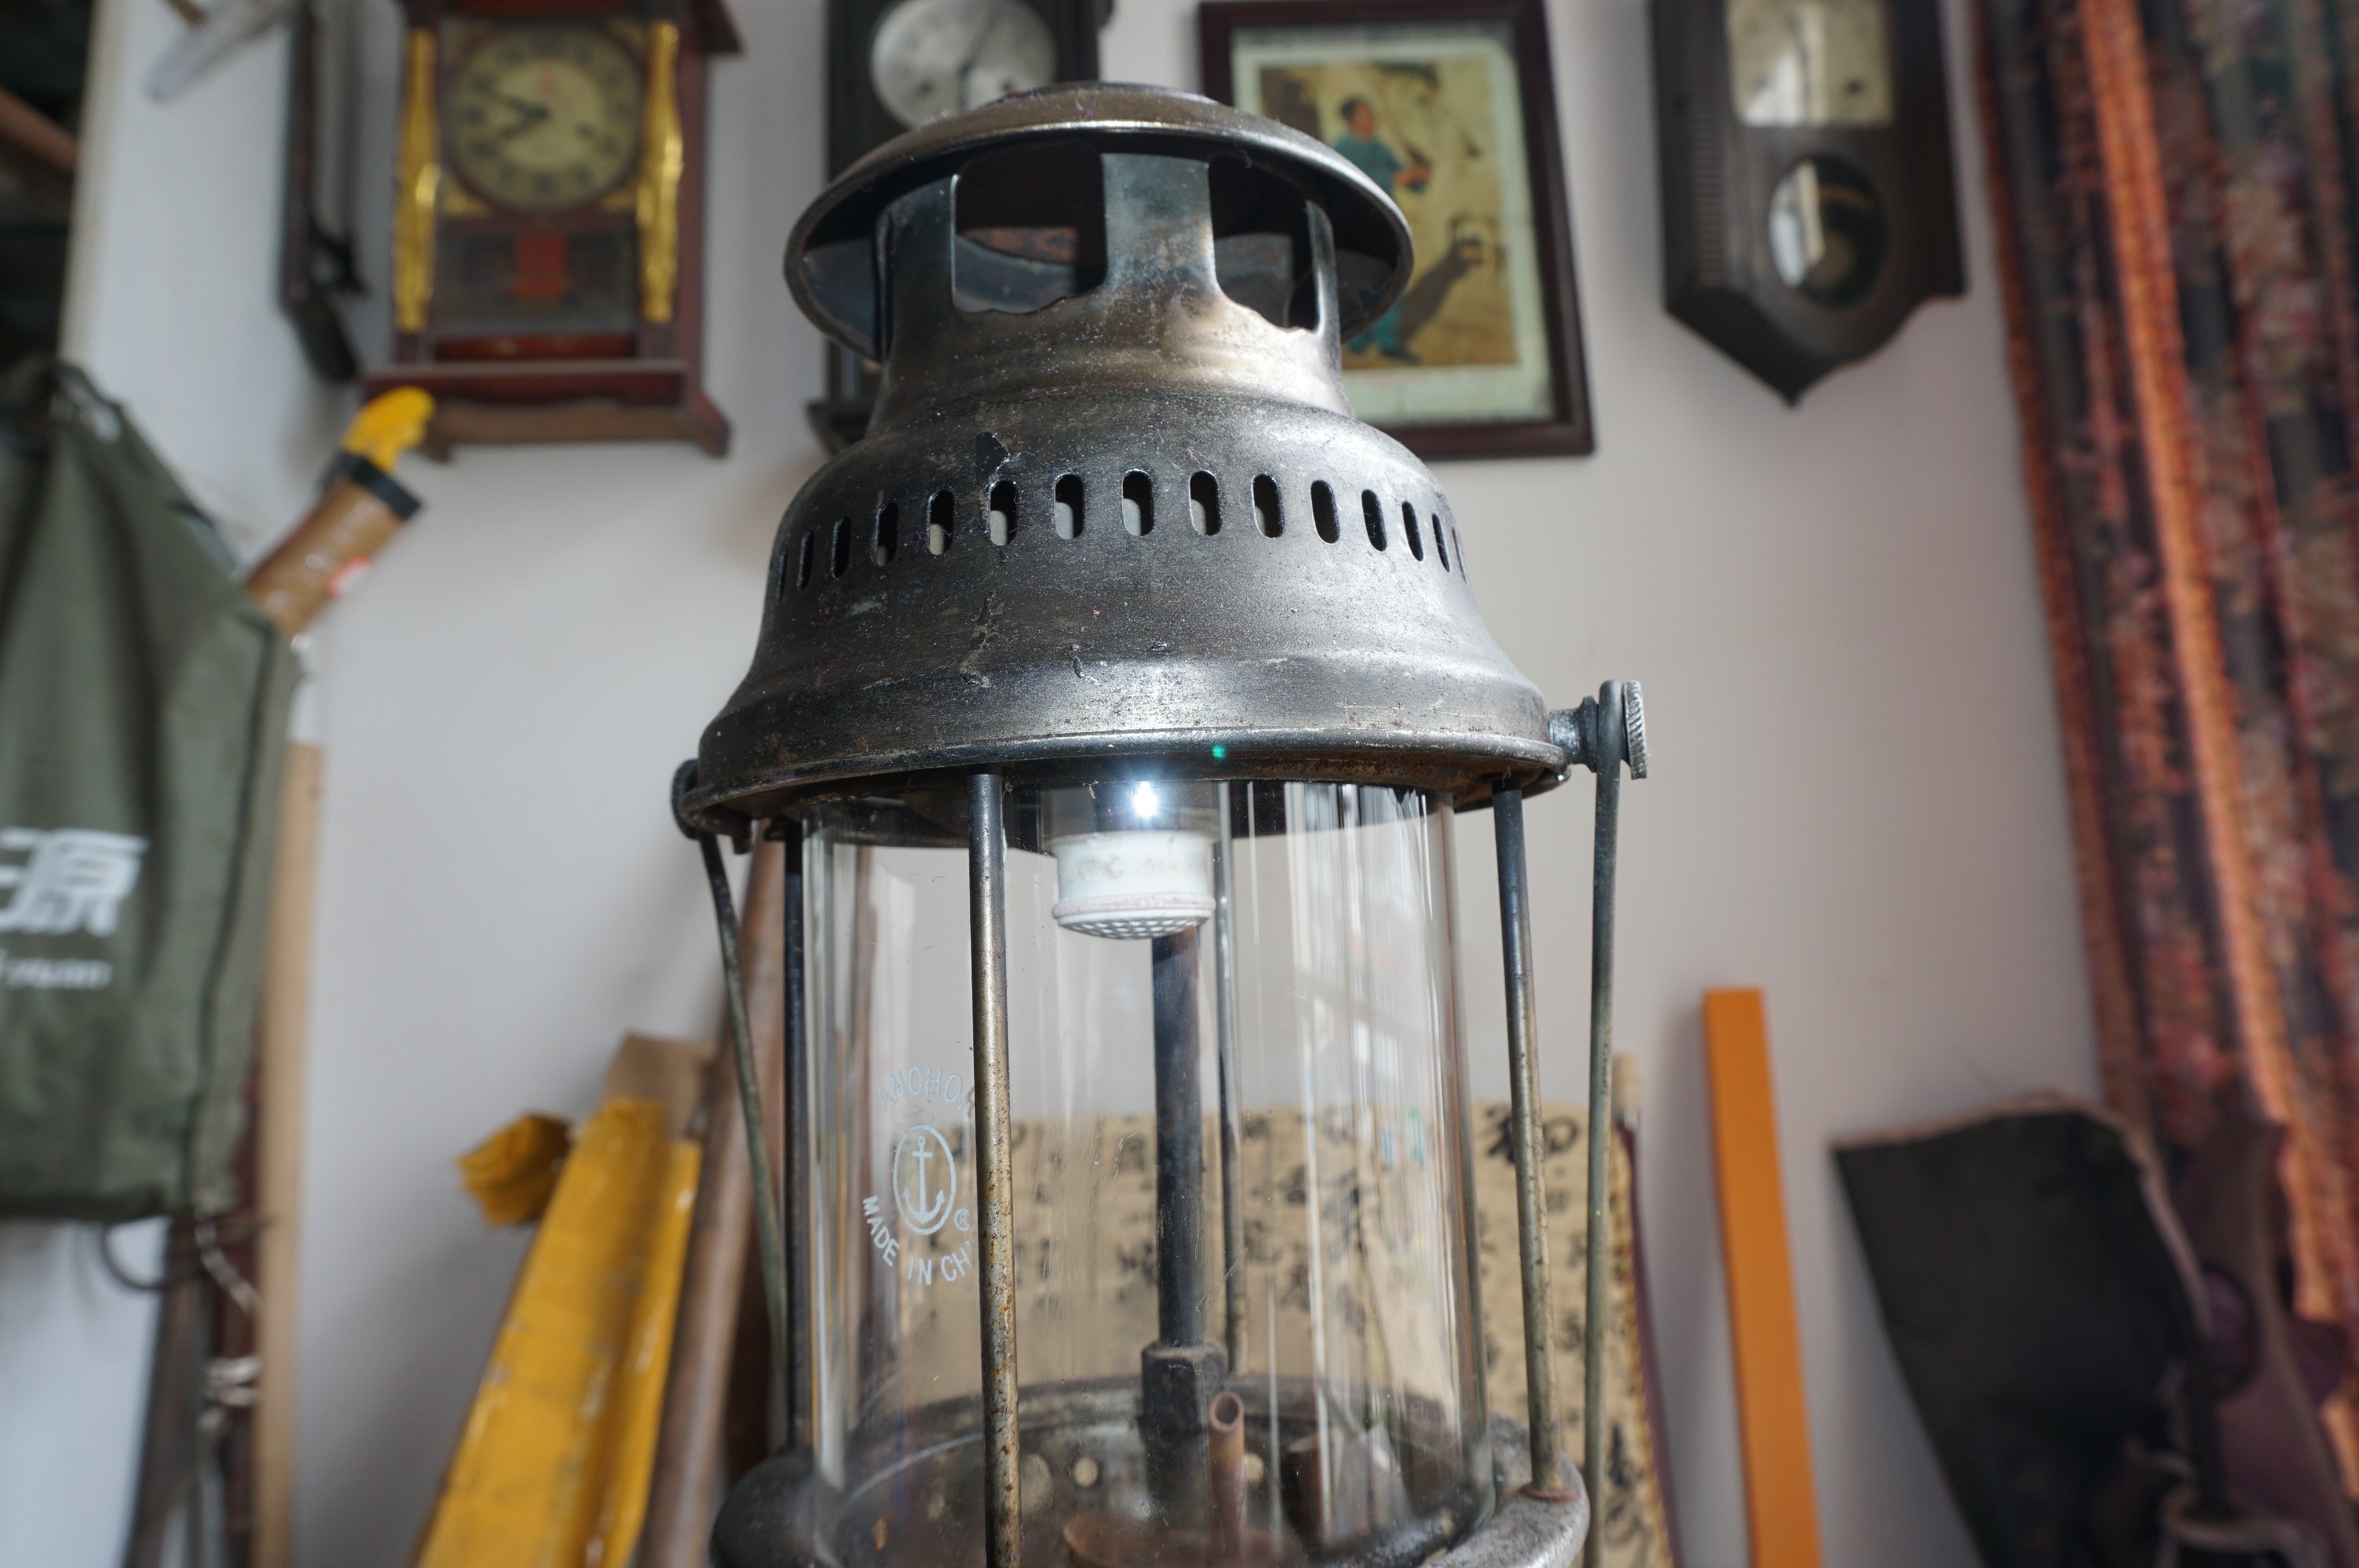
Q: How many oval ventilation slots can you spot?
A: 15